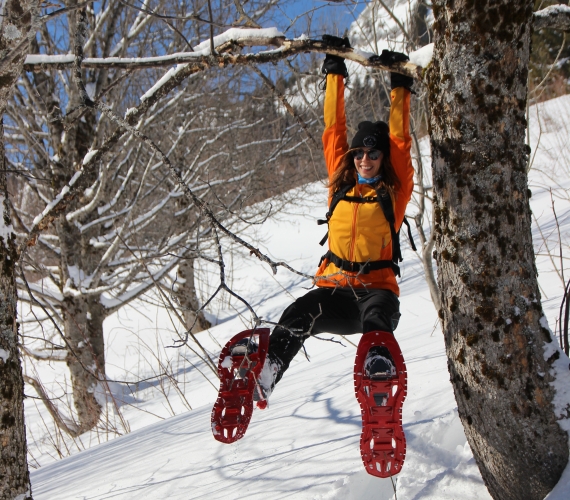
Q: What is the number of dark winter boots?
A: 2